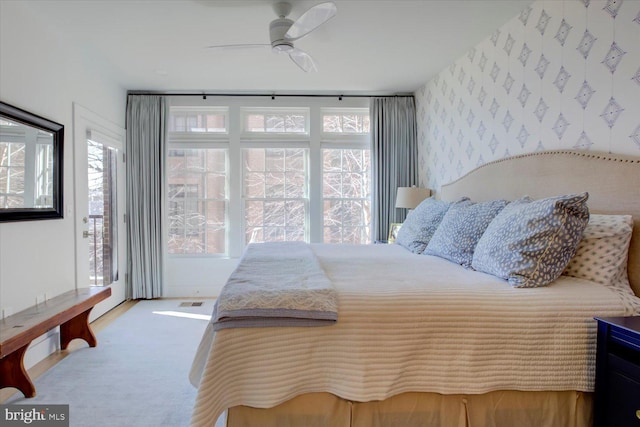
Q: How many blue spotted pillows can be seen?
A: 3